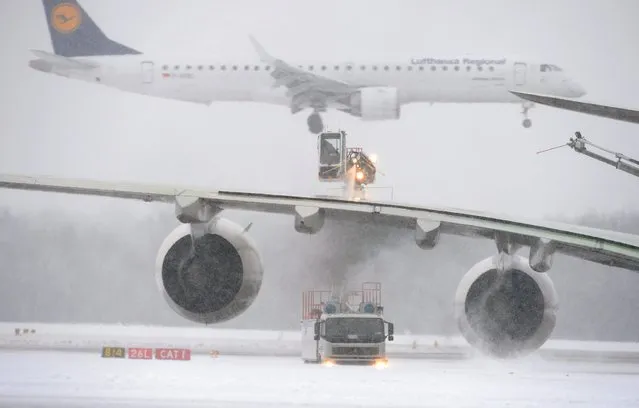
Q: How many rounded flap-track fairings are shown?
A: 4